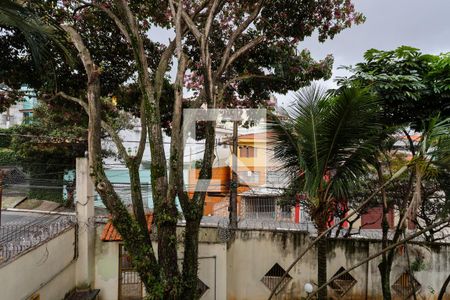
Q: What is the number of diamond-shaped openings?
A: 4